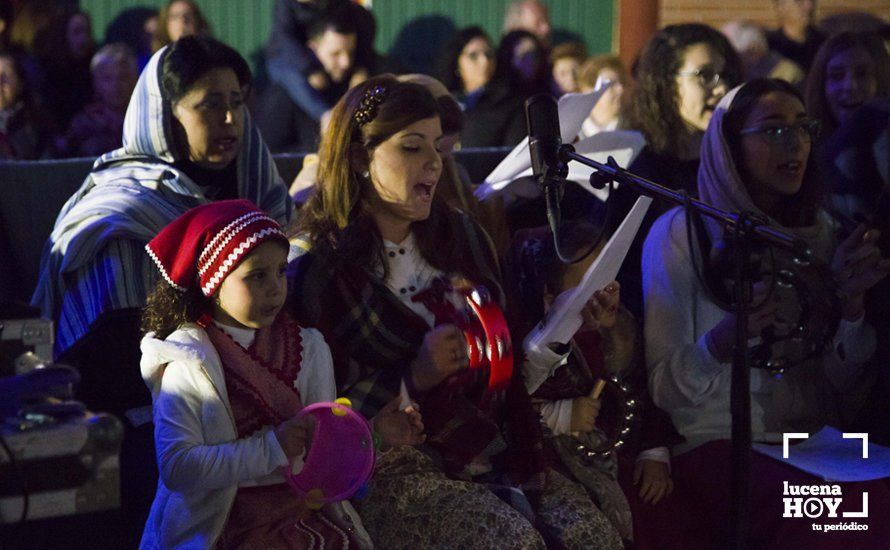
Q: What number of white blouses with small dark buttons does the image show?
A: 1